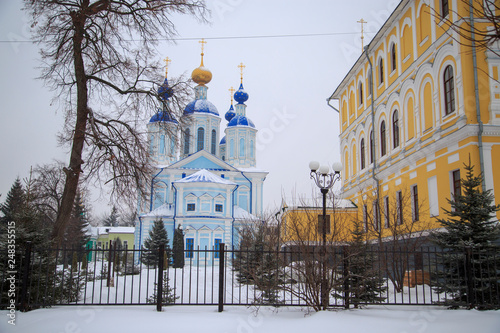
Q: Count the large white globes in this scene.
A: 3